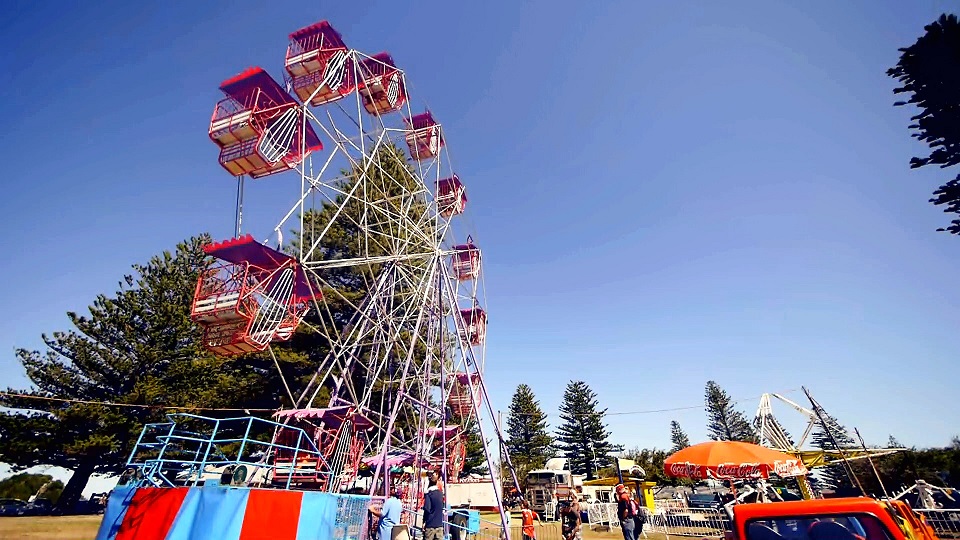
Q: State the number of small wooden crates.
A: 0